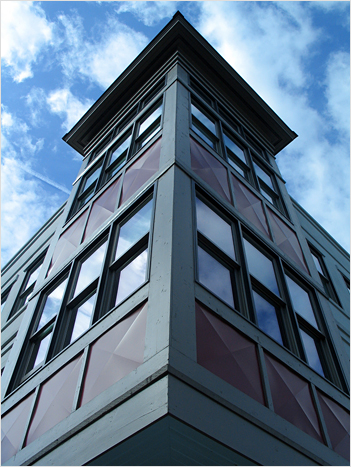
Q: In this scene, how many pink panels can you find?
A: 12